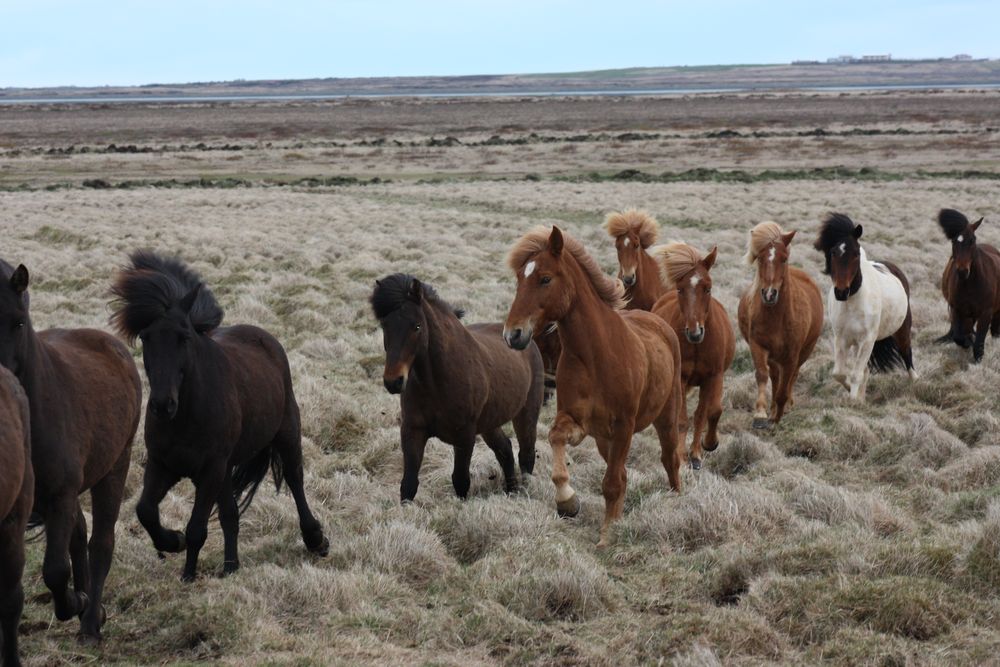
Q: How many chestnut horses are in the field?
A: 4